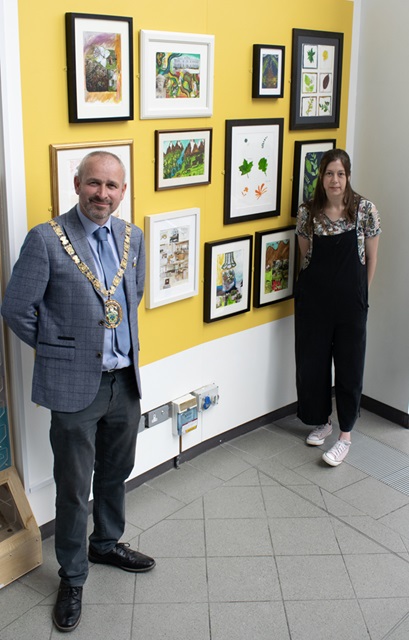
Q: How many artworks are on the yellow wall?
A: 11